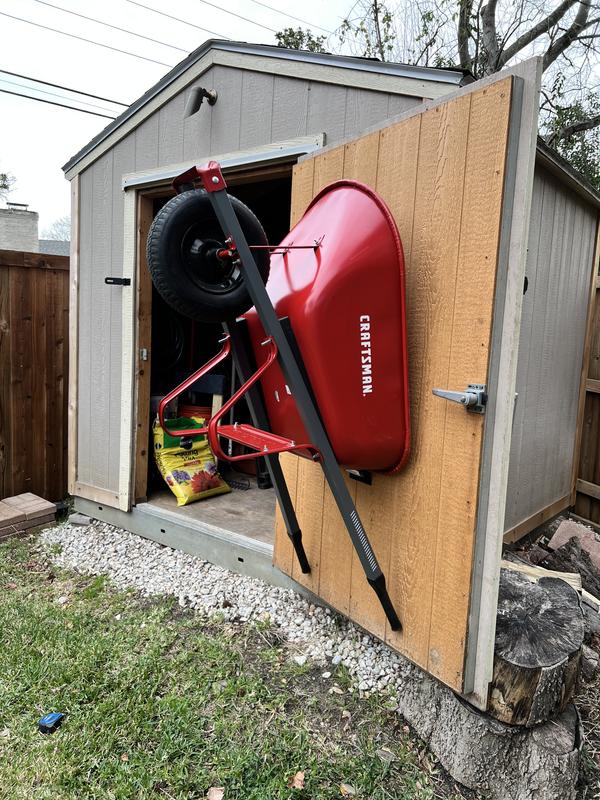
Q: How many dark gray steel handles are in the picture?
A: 2